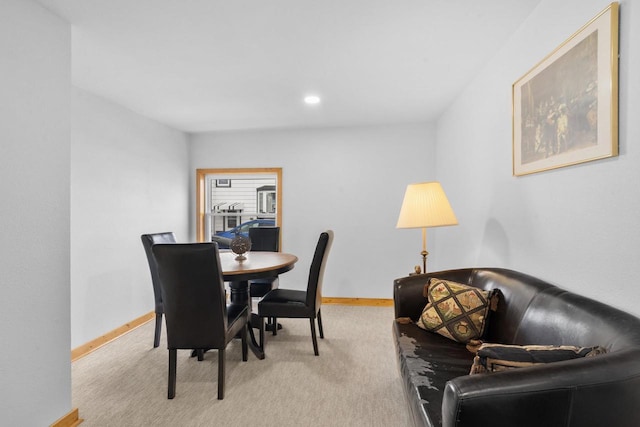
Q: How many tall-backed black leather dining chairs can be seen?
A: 4